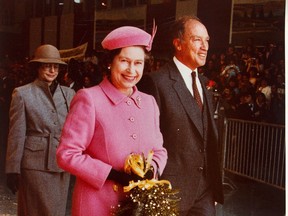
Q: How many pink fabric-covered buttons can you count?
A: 3